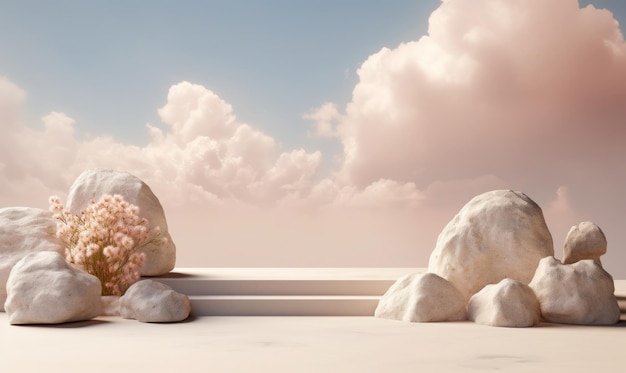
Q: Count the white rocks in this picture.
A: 9